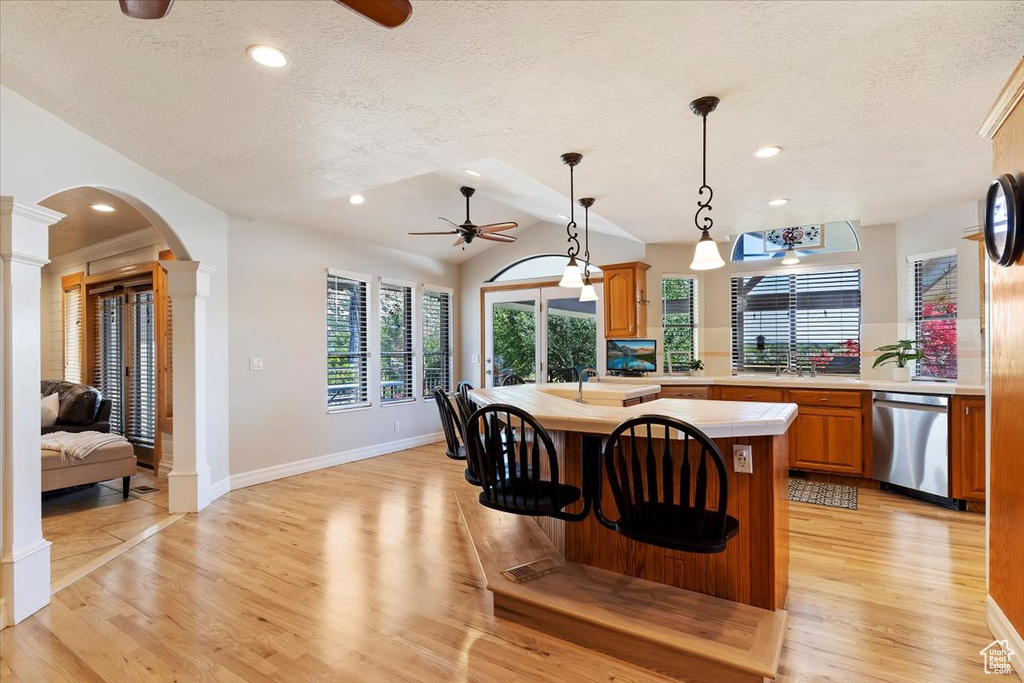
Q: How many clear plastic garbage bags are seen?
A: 0